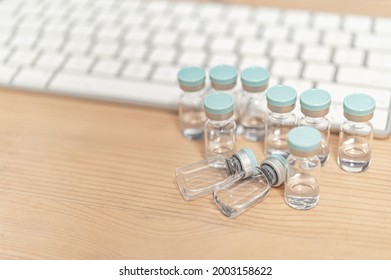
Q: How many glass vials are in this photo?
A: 10